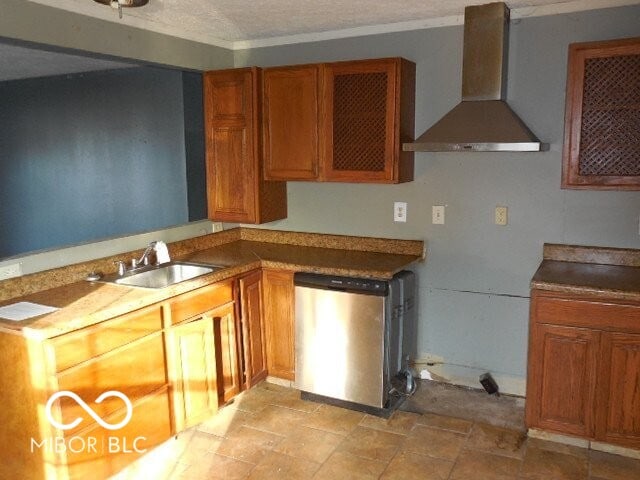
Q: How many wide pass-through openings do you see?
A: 1